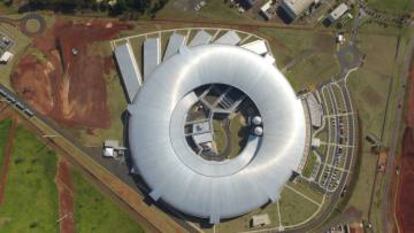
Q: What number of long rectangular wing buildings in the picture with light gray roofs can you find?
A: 6